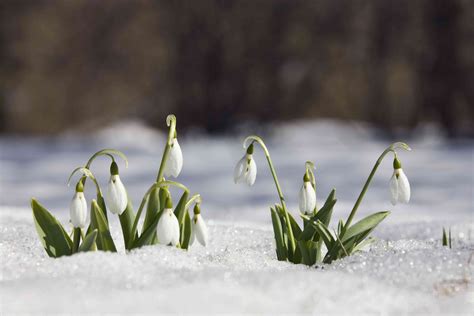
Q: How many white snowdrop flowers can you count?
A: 8